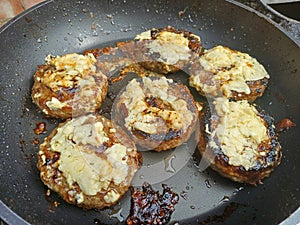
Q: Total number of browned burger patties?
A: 6